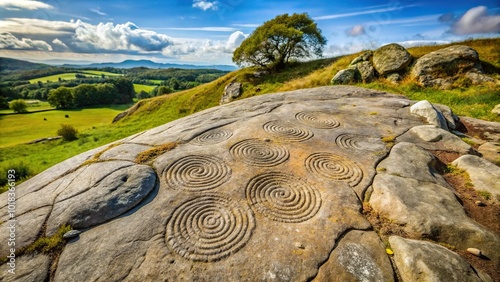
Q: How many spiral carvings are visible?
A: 9